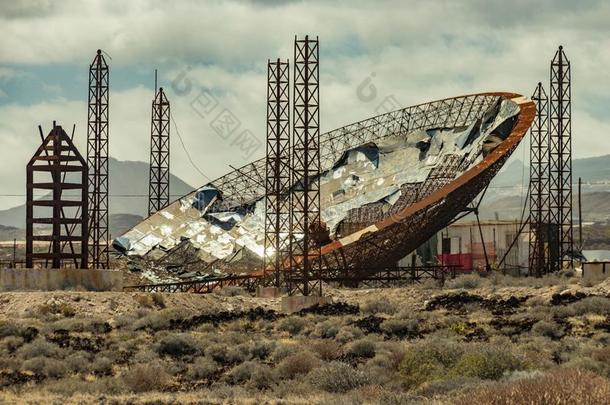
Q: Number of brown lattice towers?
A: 6